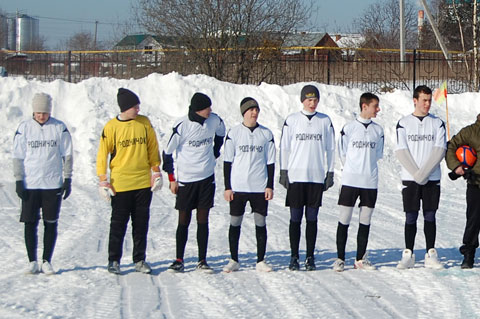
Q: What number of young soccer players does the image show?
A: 7